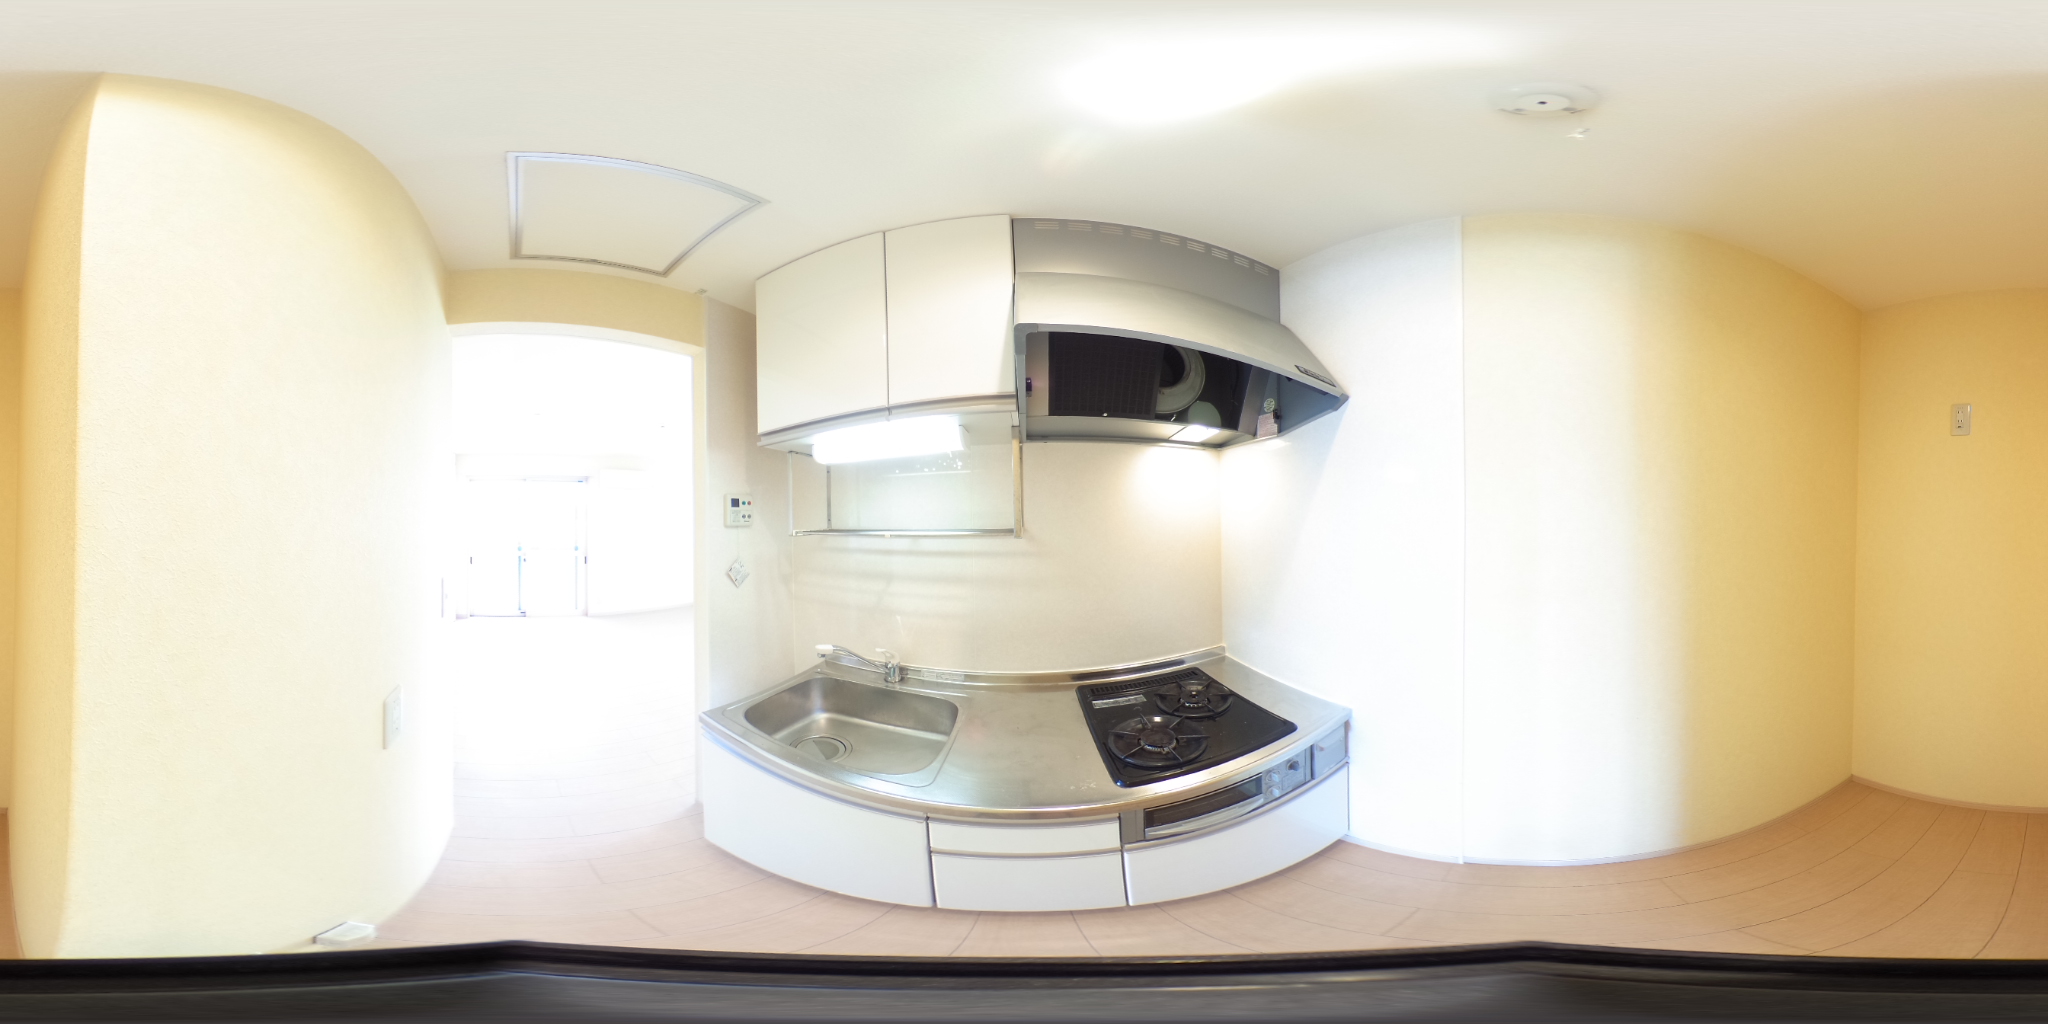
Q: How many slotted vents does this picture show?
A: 9